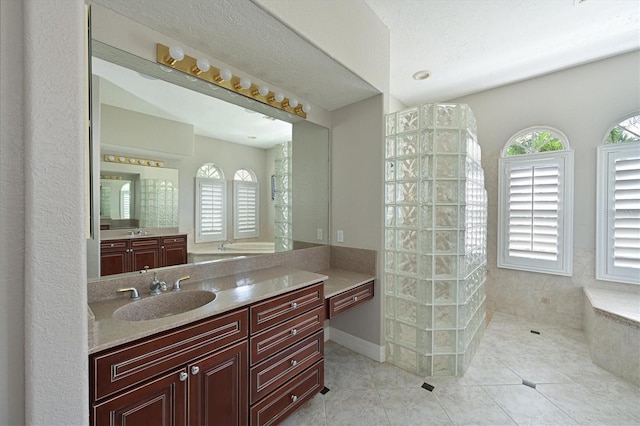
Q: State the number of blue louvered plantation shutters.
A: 0